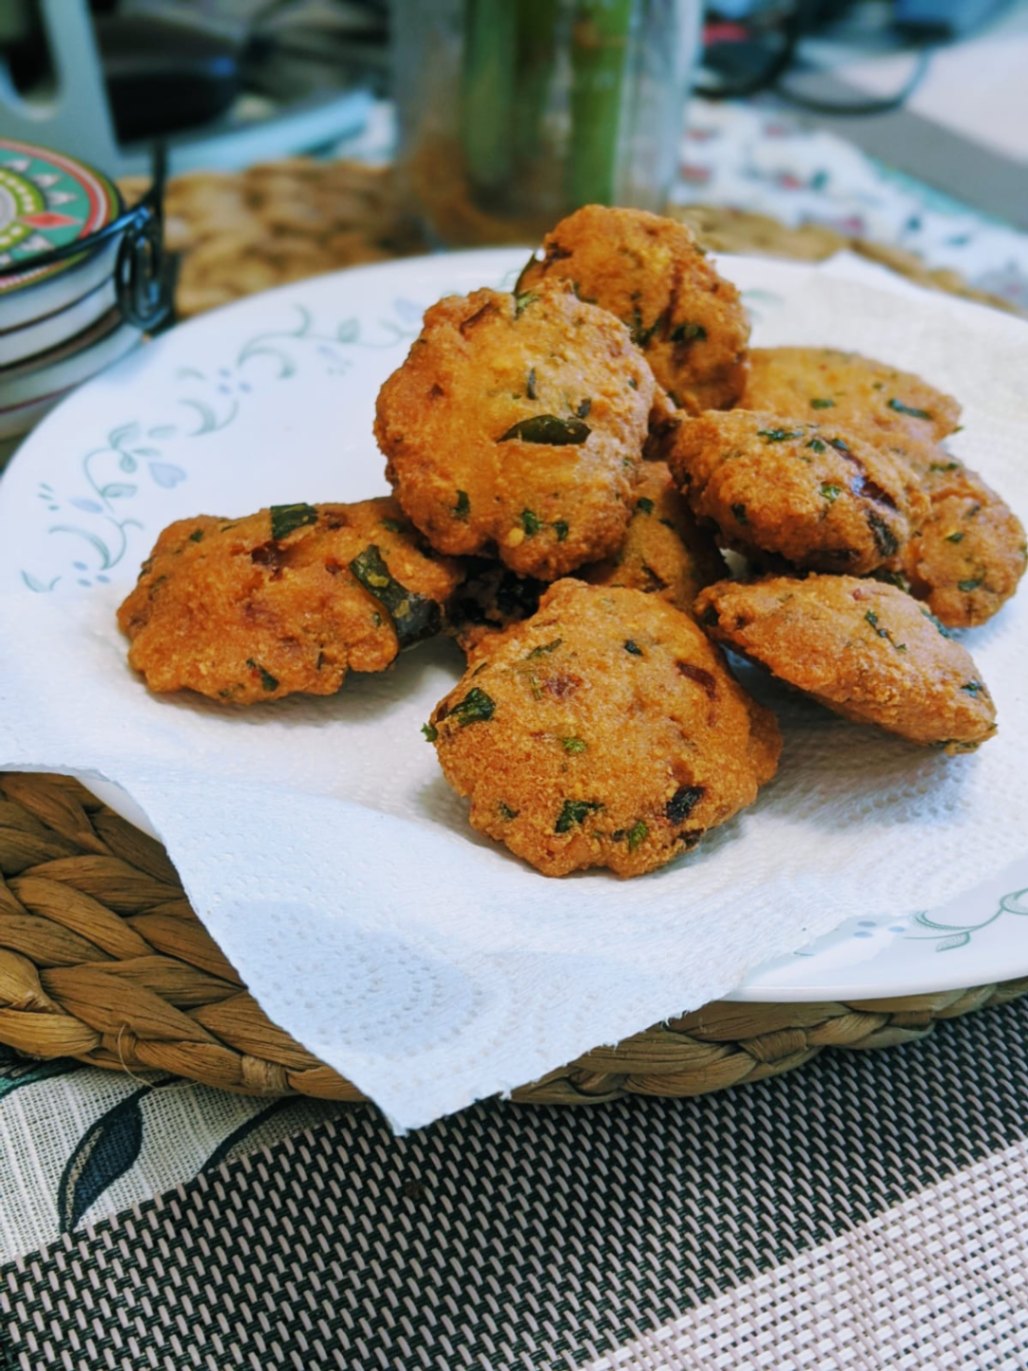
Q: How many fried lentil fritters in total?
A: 9